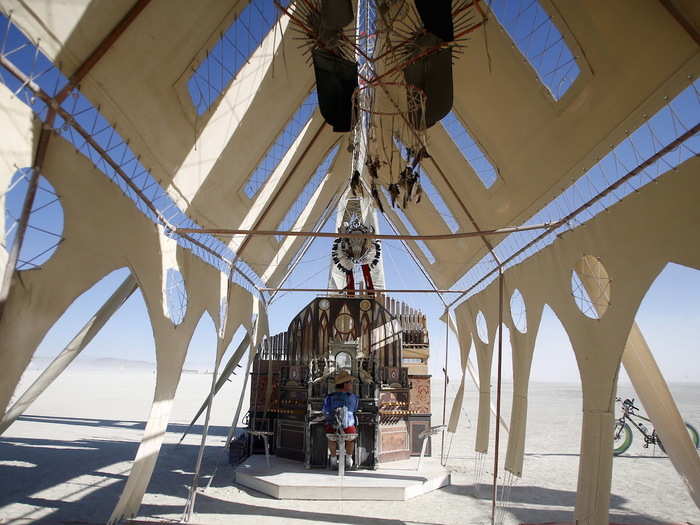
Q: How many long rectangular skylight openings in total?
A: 7